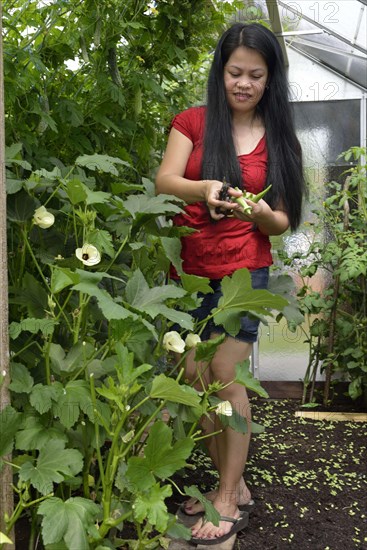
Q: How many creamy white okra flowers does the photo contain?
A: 5